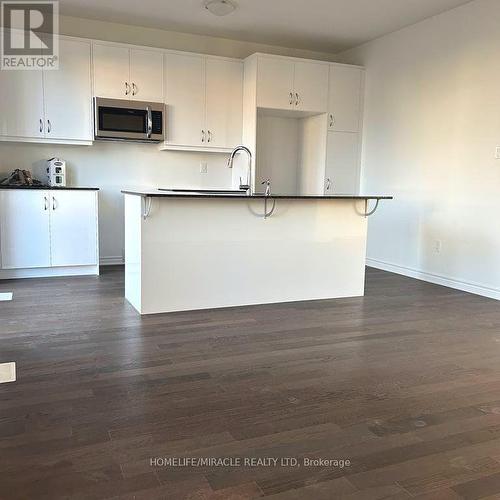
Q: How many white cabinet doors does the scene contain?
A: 12